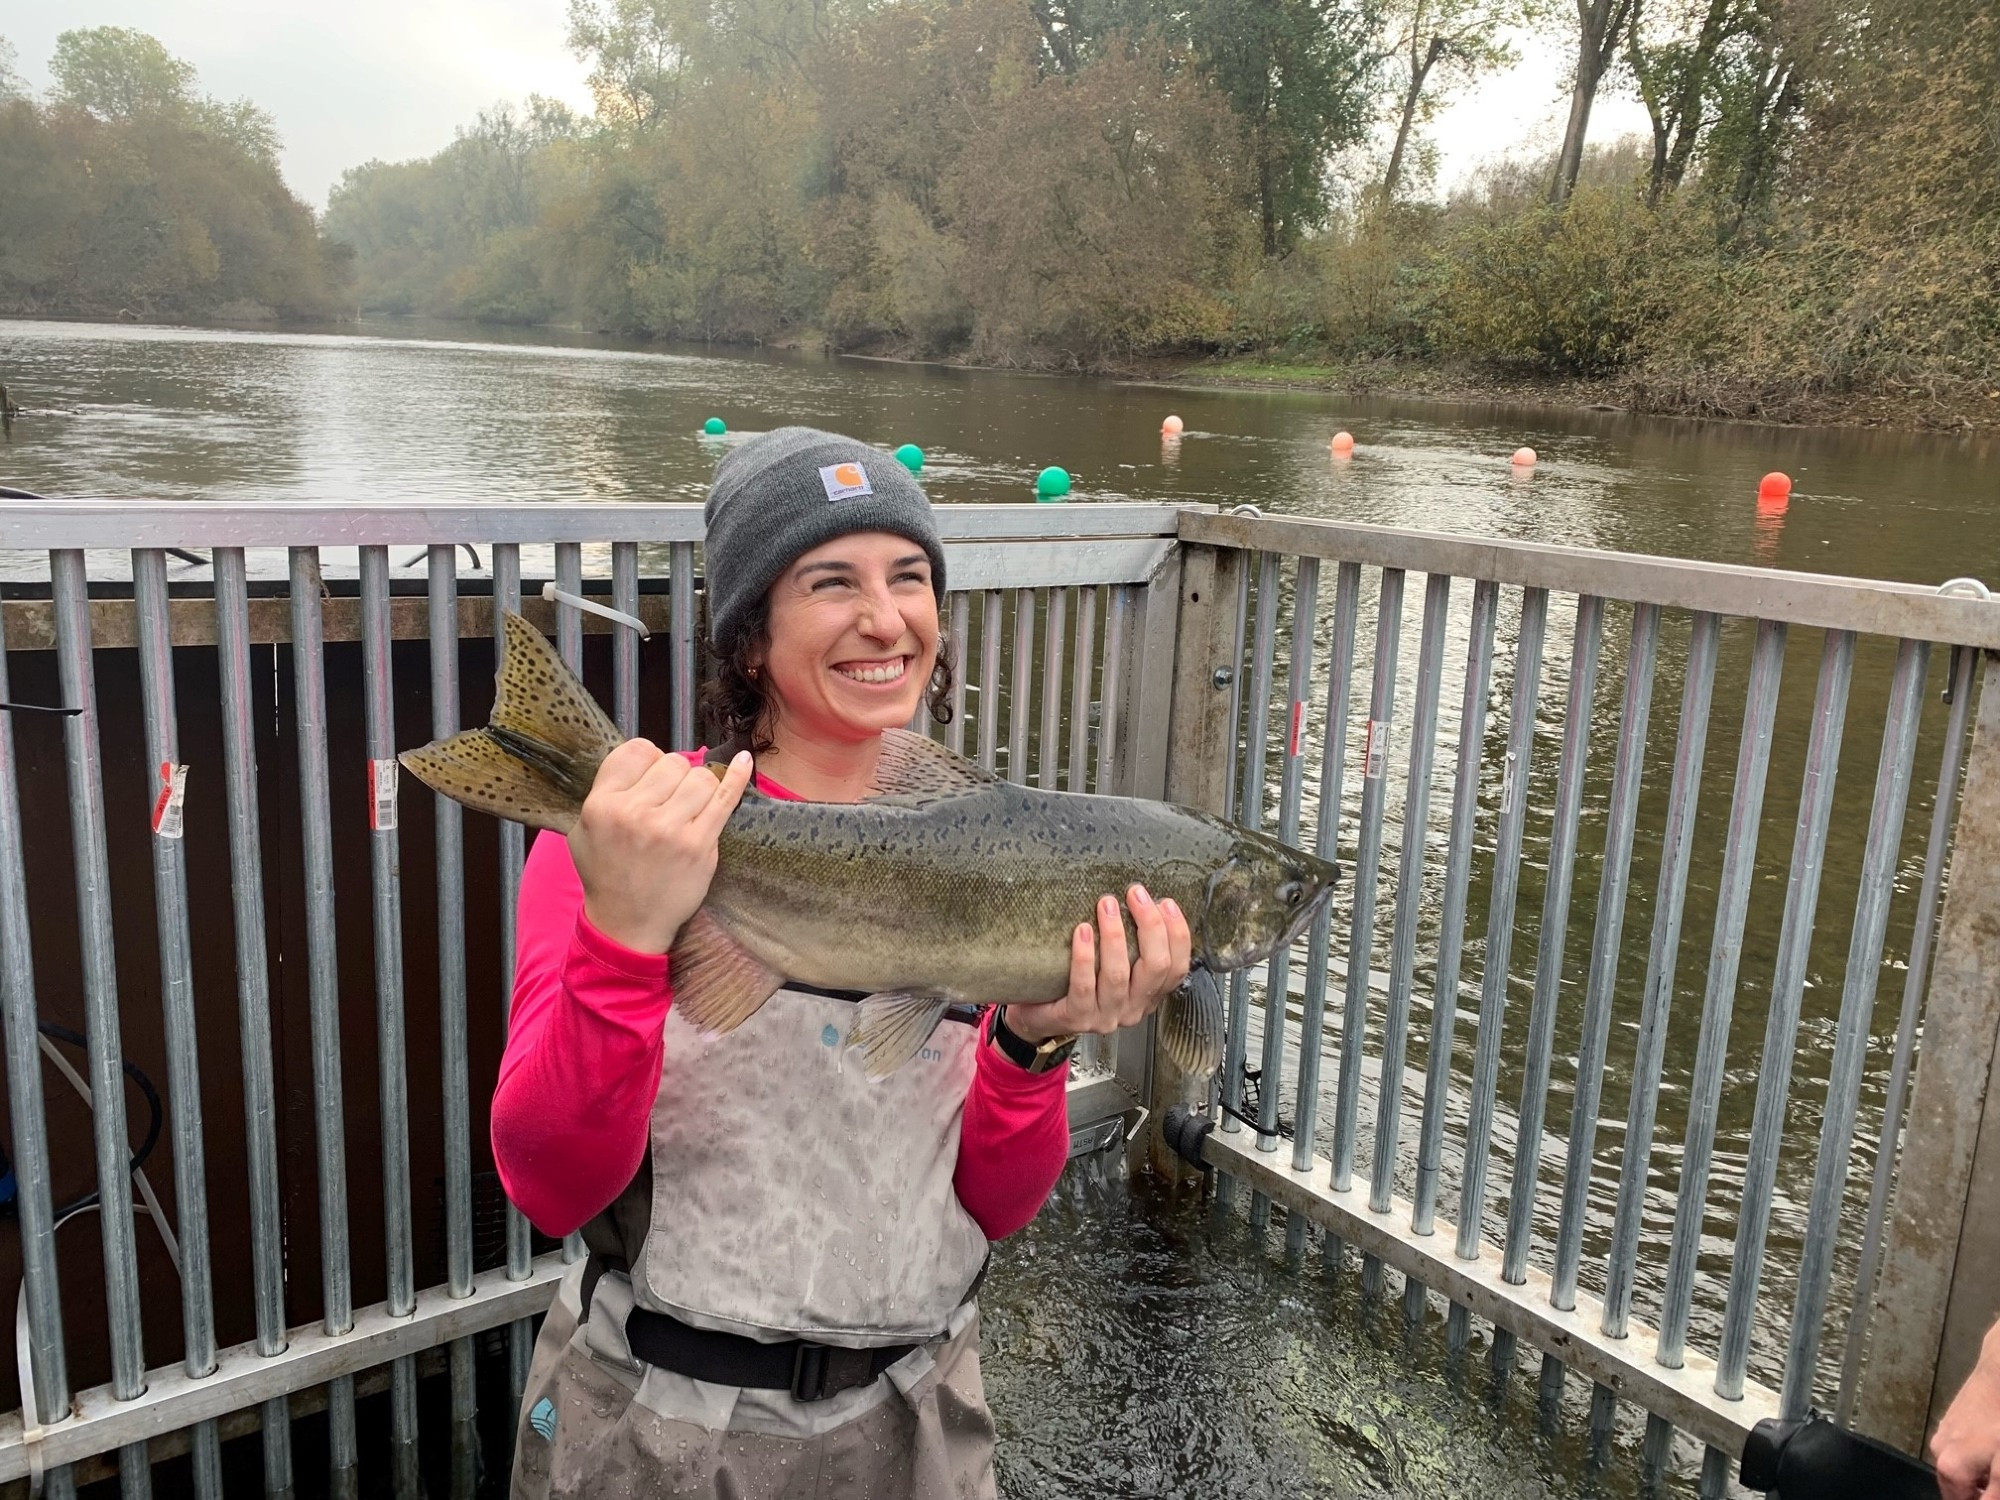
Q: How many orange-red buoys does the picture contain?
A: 4